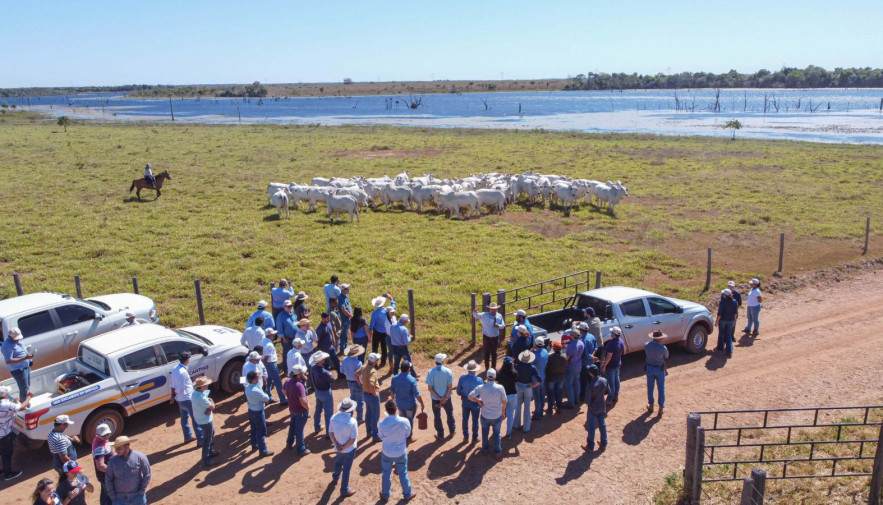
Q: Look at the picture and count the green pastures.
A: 1